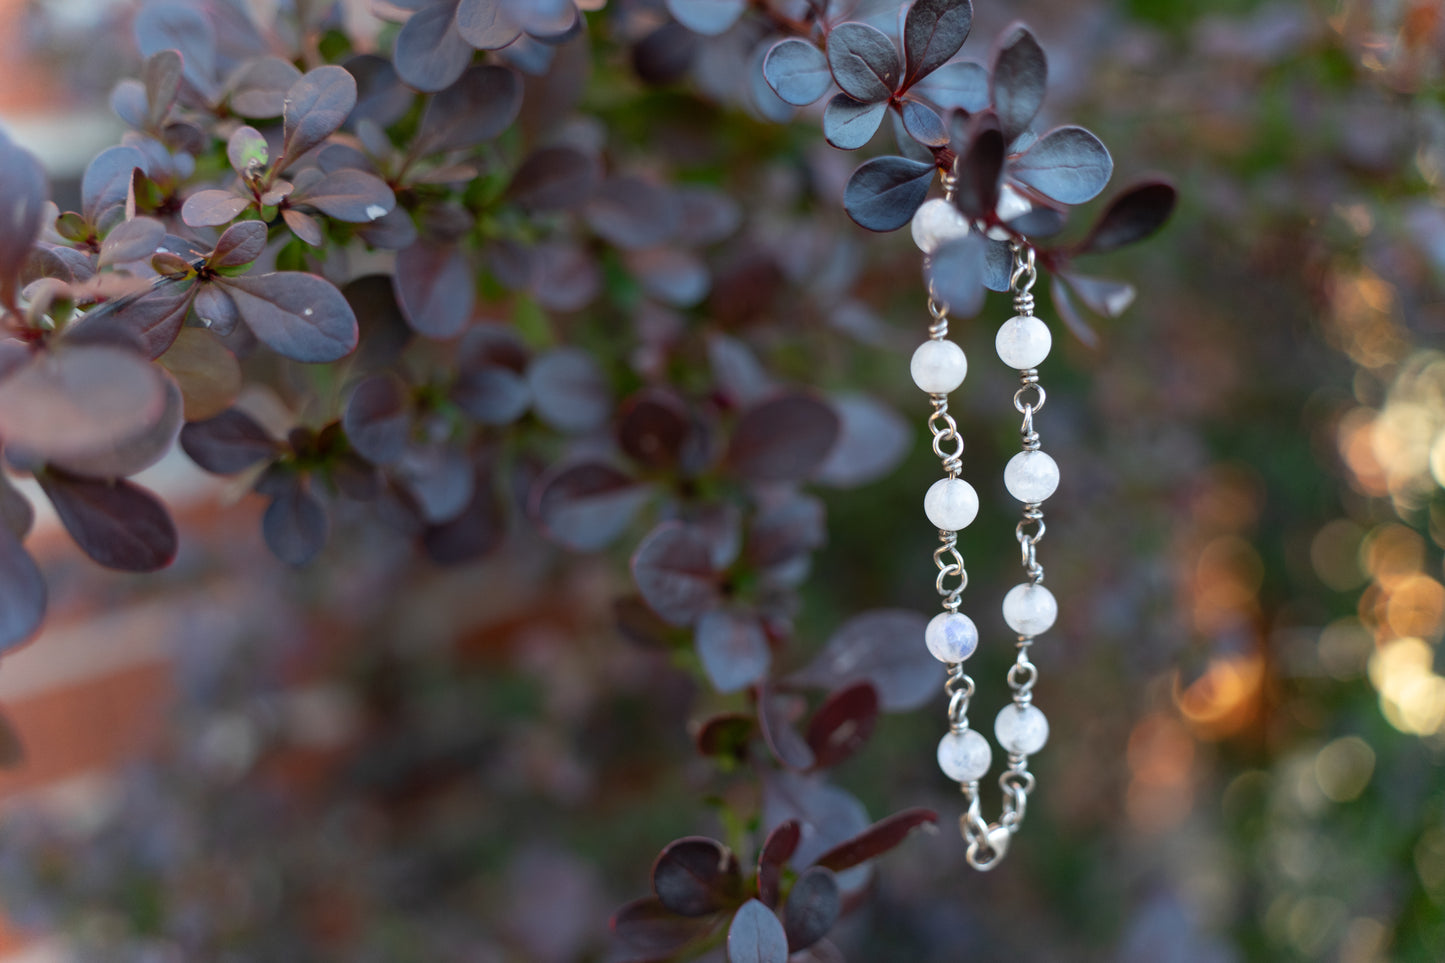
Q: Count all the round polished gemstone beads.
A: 10